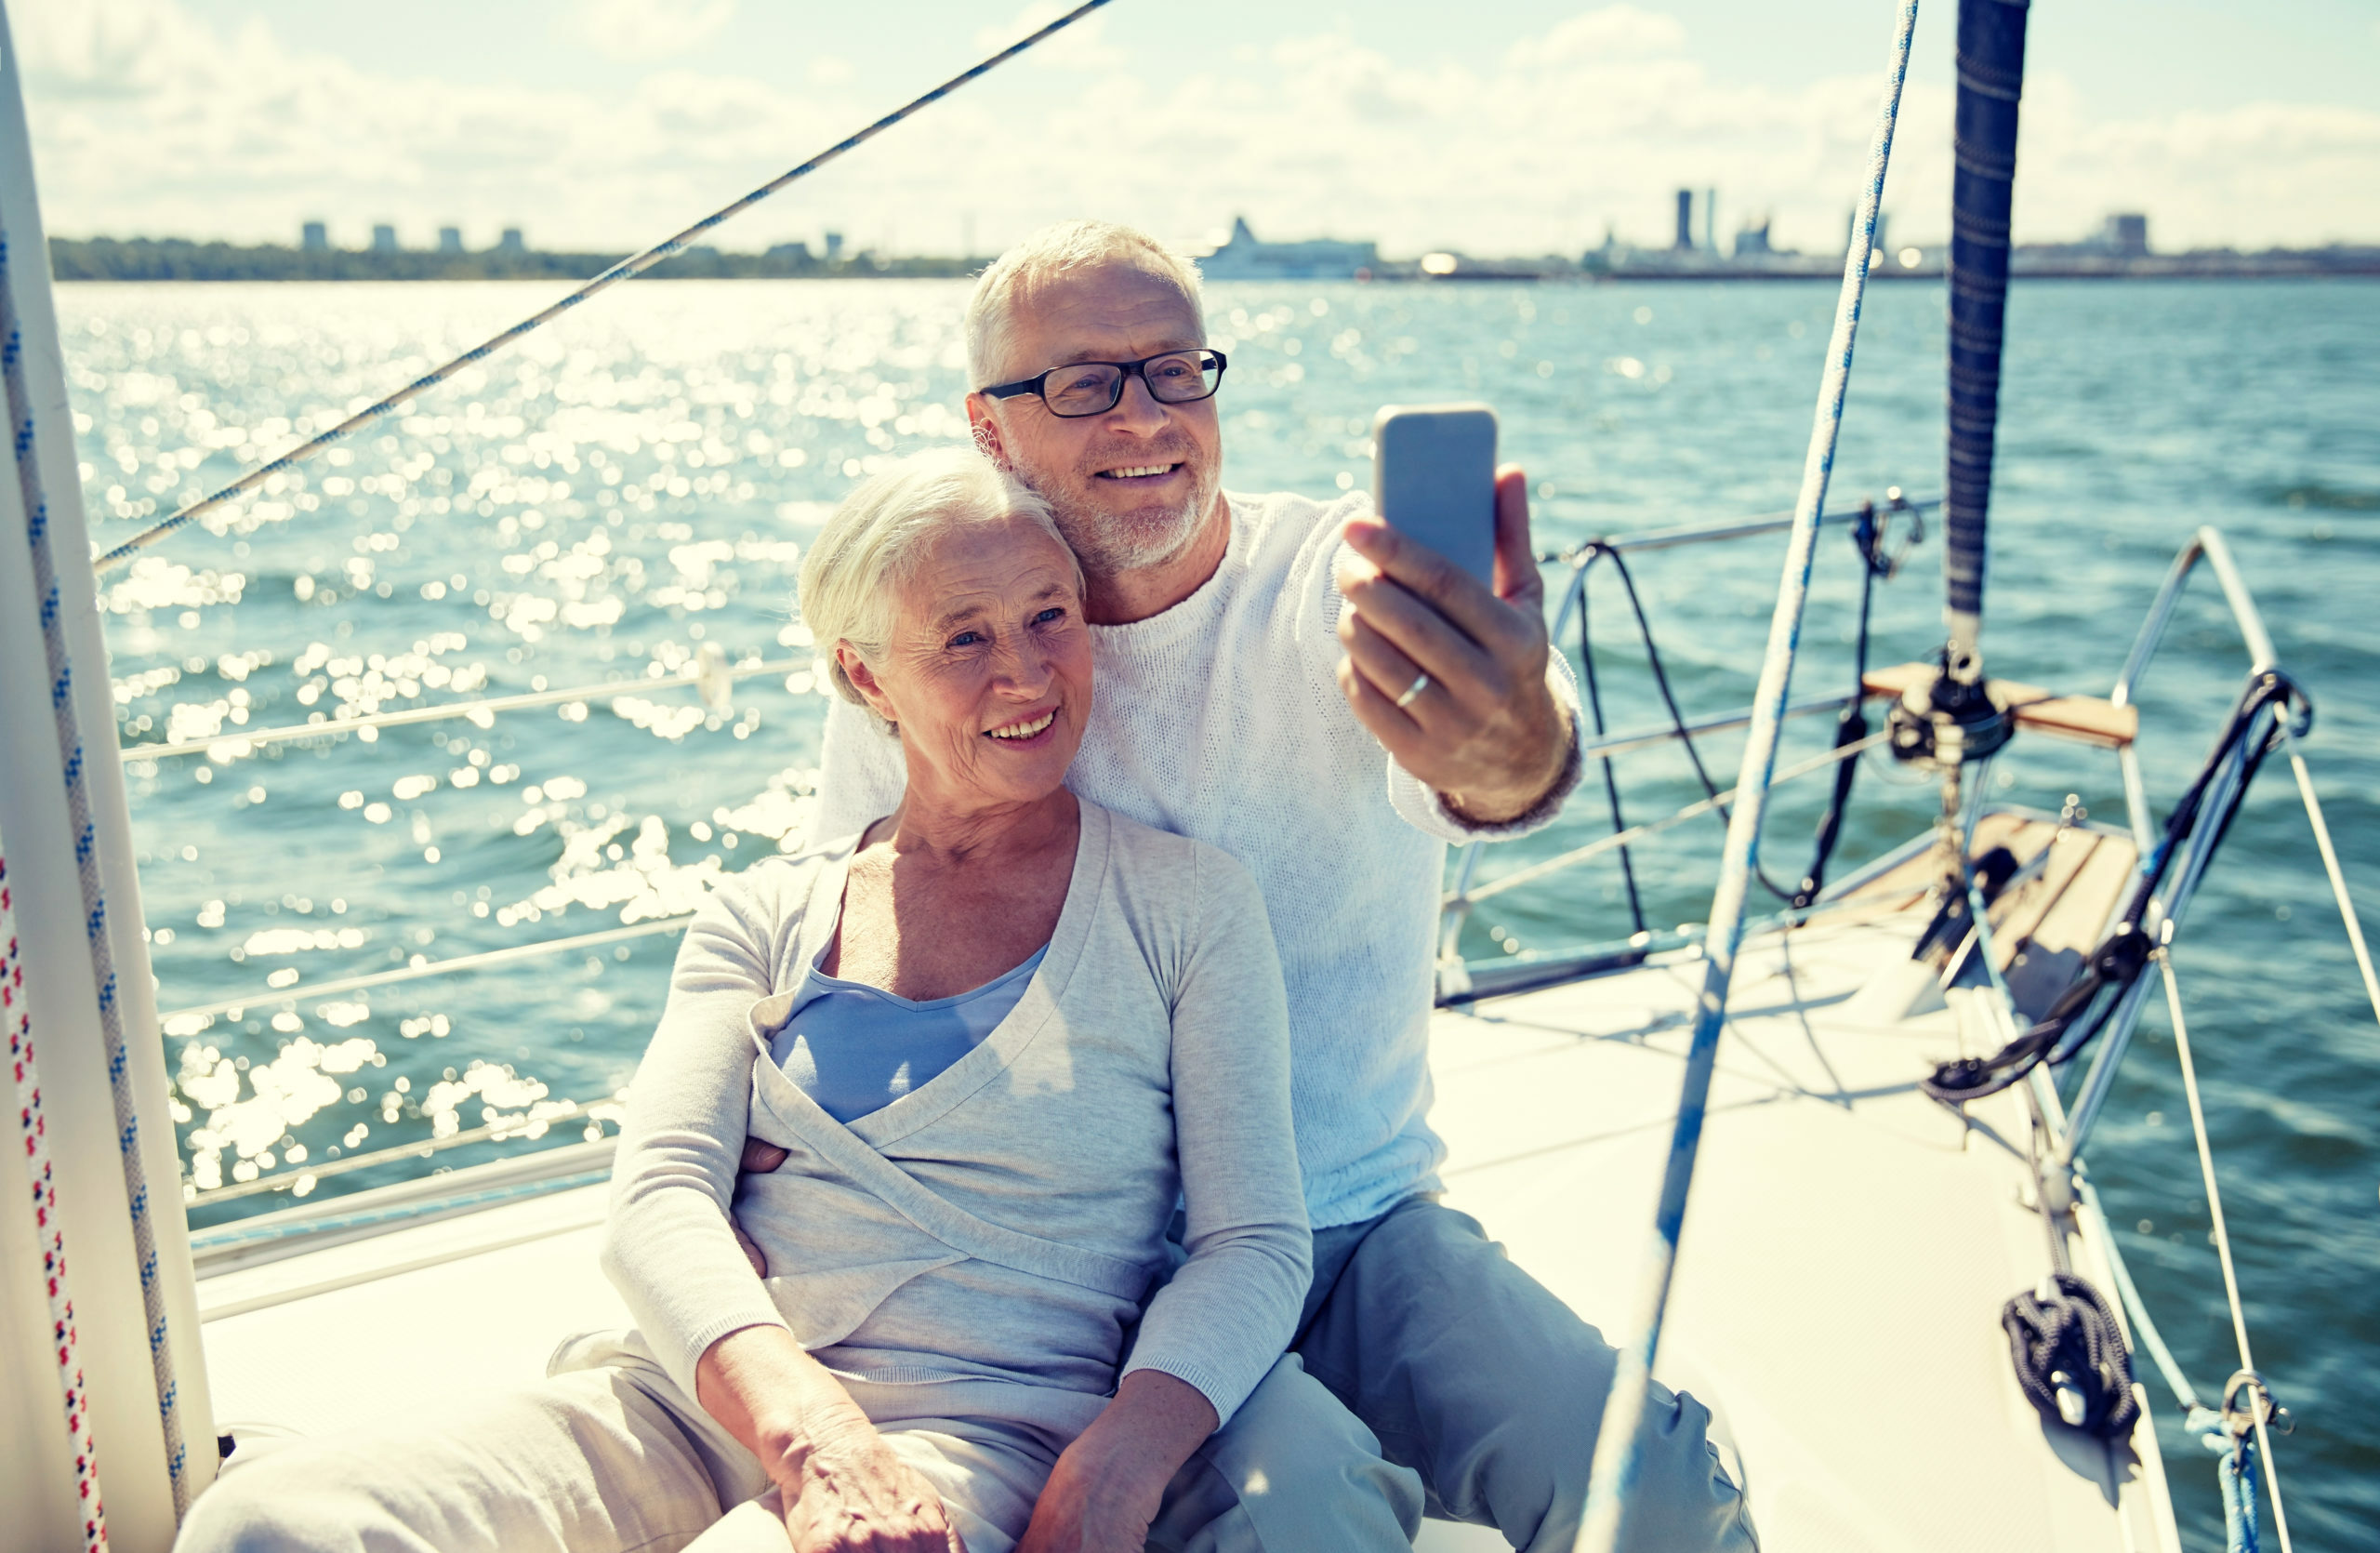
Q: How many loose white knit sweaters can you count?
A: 1